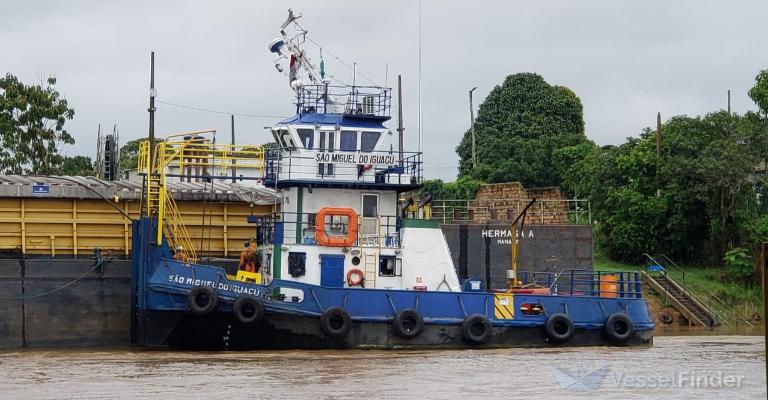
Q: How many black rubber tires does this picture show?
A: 7